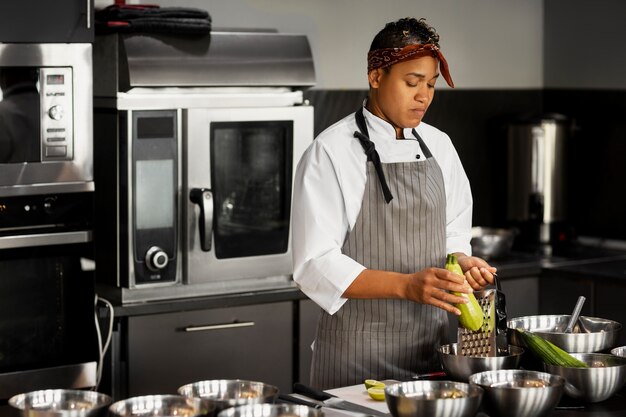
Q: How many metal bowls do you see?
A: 11